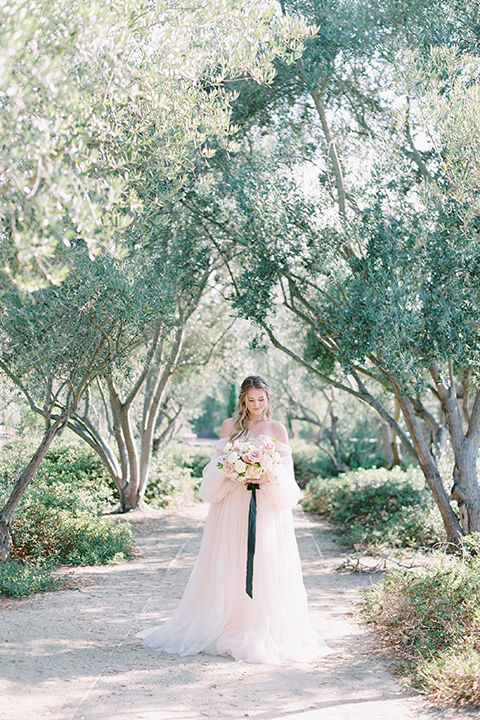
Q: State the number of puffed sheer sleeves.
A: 2